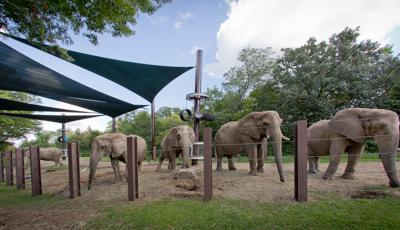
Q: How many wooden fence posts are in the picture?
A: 8